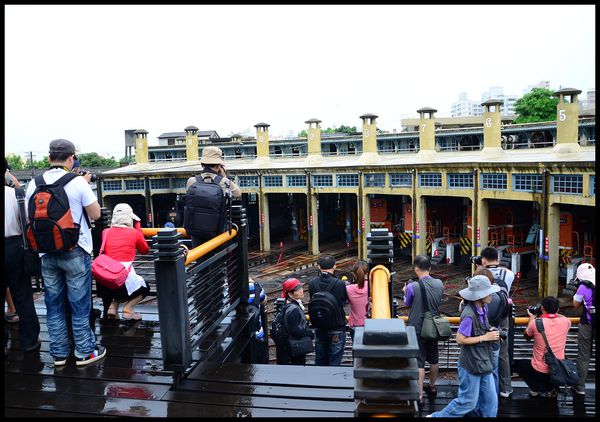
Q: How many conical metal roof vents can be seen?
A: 8